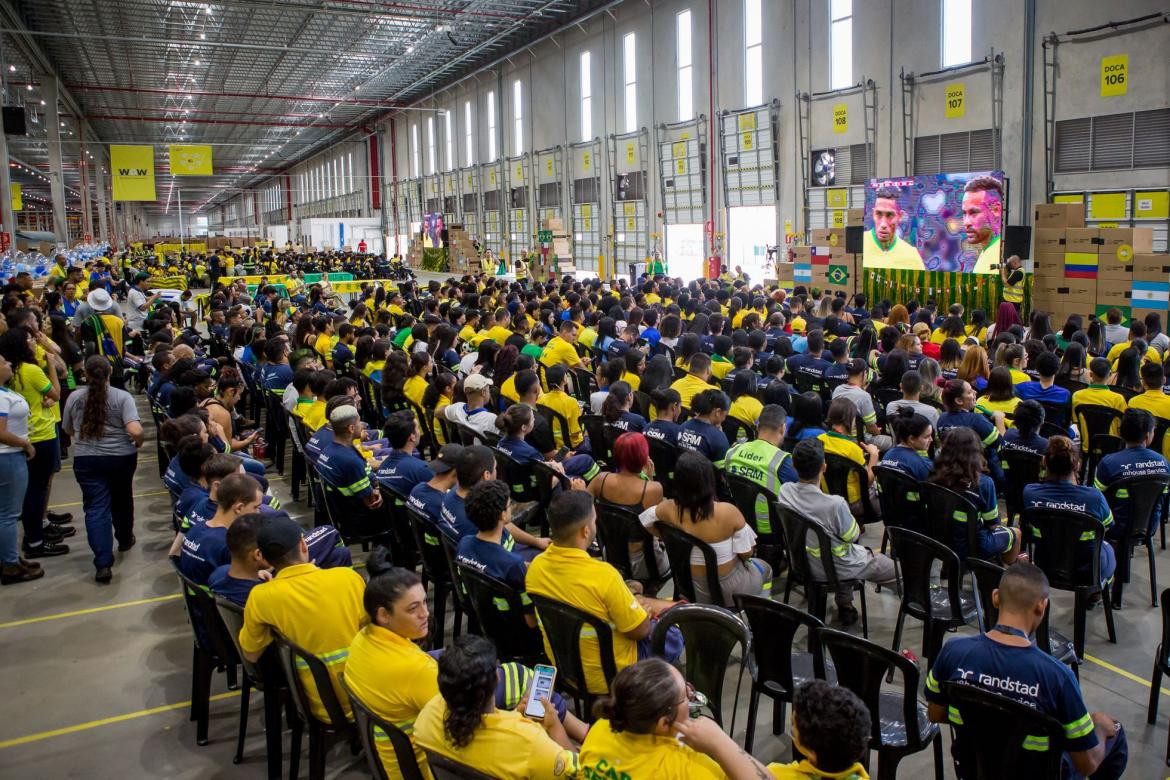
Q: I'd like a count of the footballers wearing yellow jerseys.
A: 2